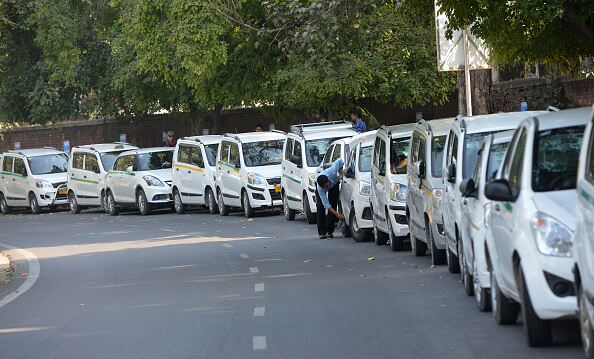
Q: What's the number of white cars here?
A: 14